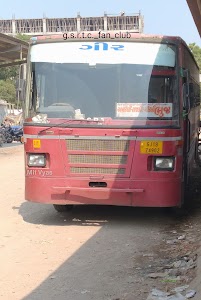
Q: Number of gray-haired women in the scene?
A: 0